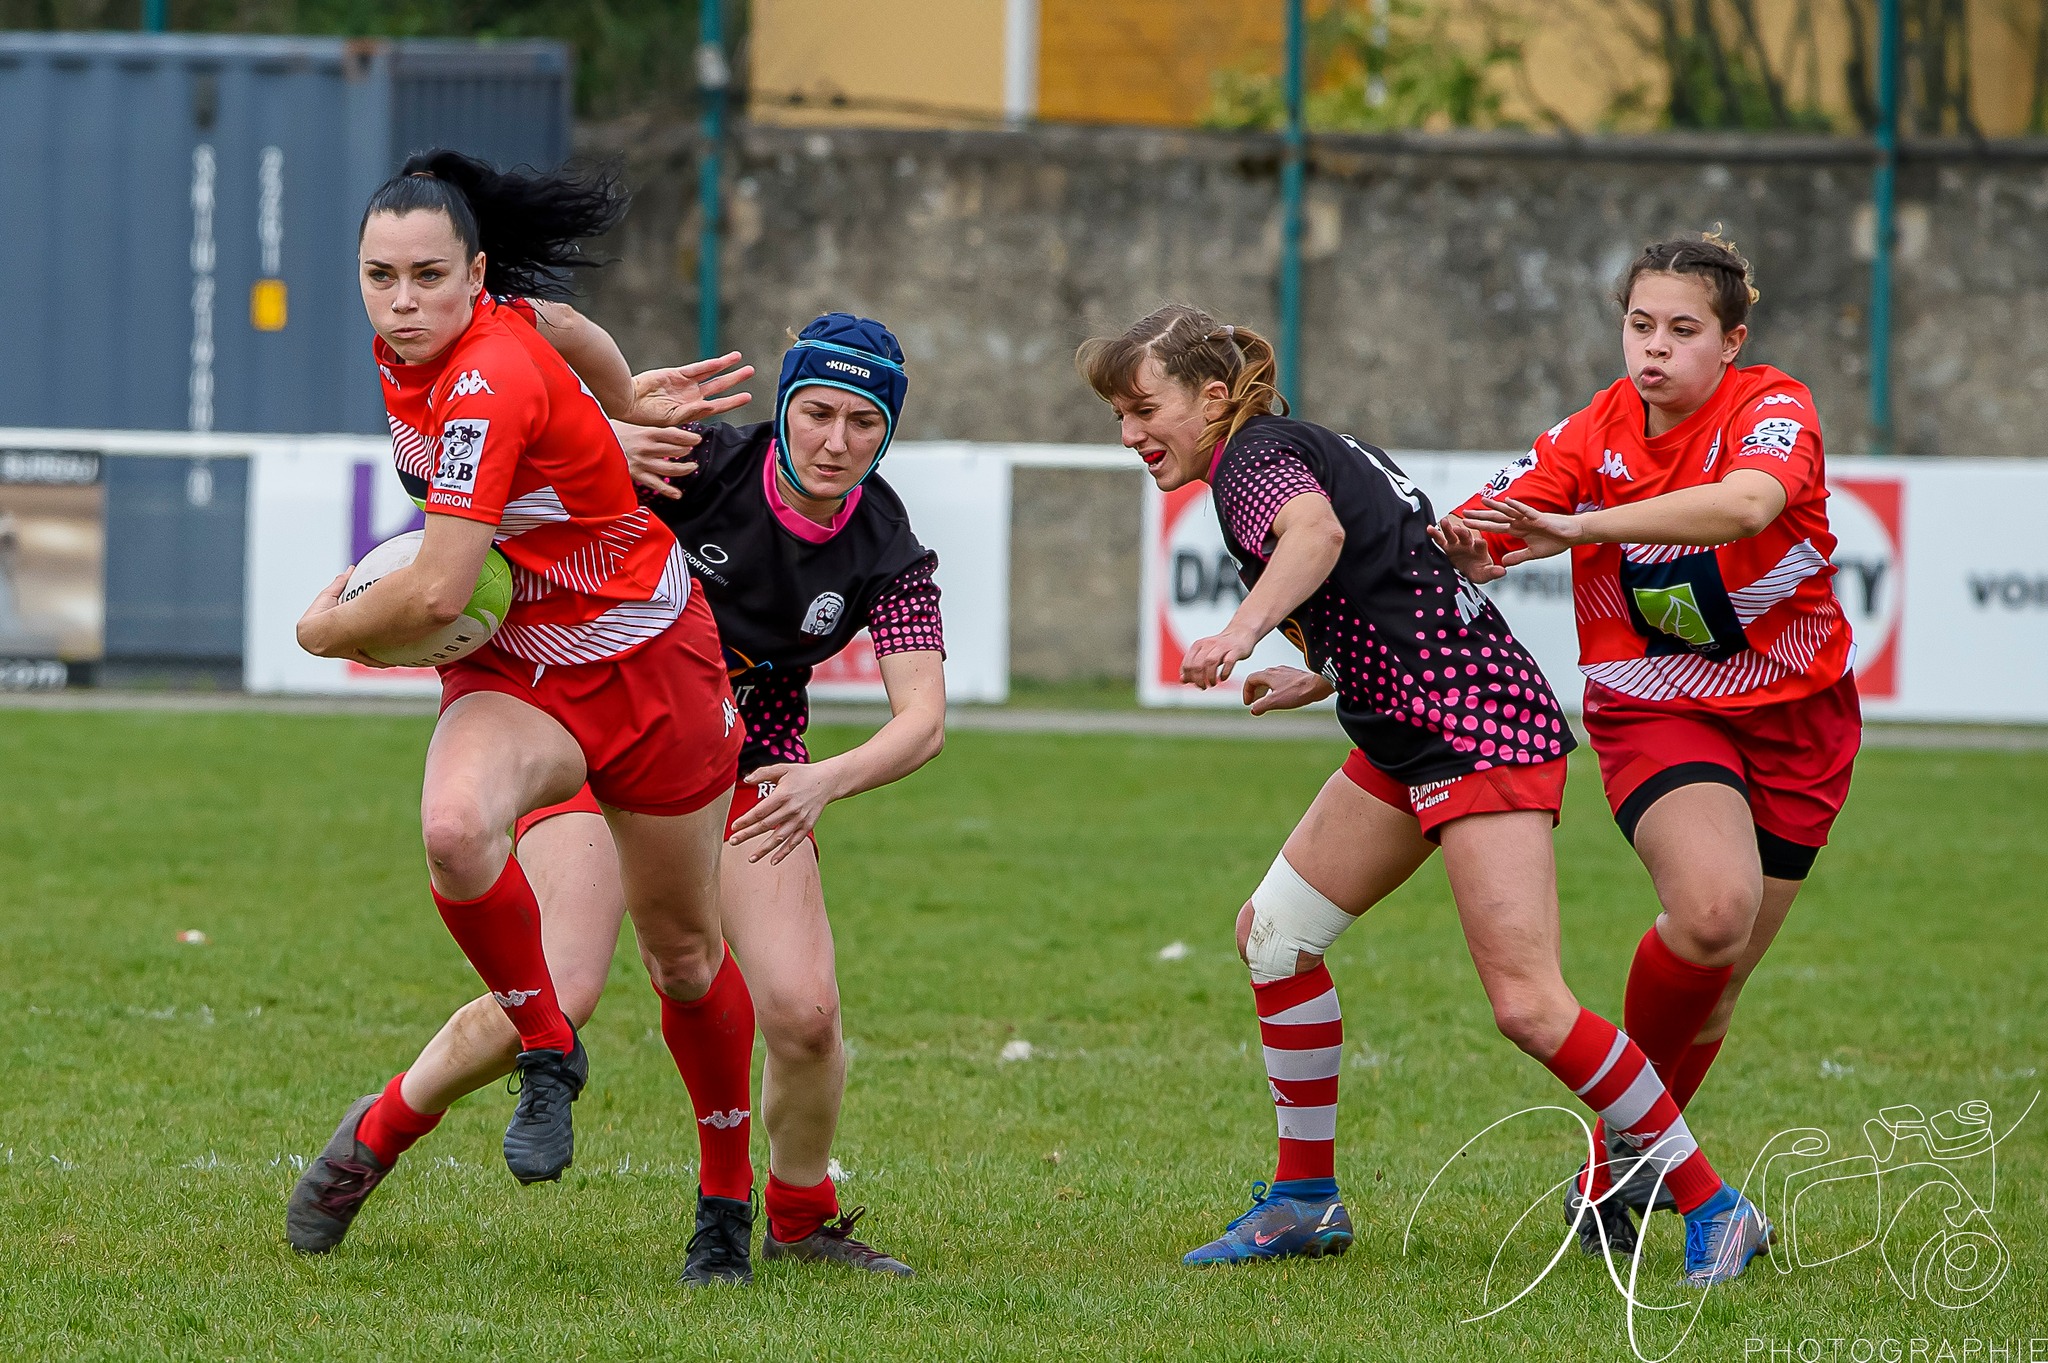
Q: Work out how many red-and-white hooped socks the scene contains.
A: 2